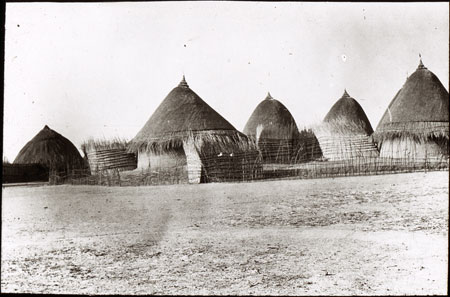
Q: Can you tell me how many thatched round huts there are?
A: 5